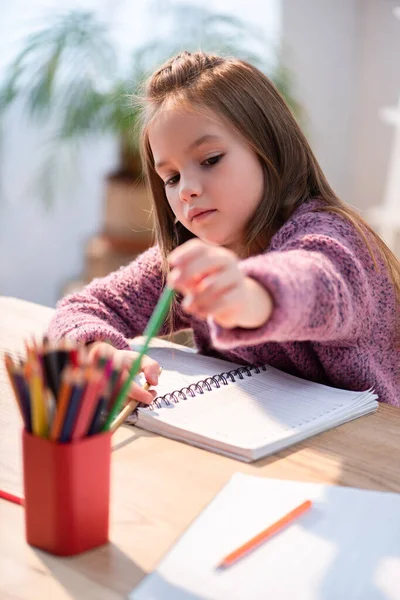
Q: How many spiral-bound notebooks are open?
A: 1